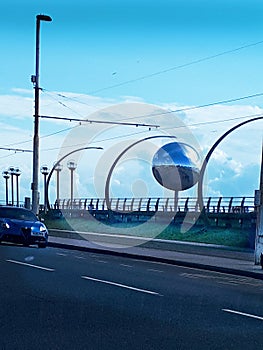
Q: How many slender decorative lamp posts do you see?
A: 6